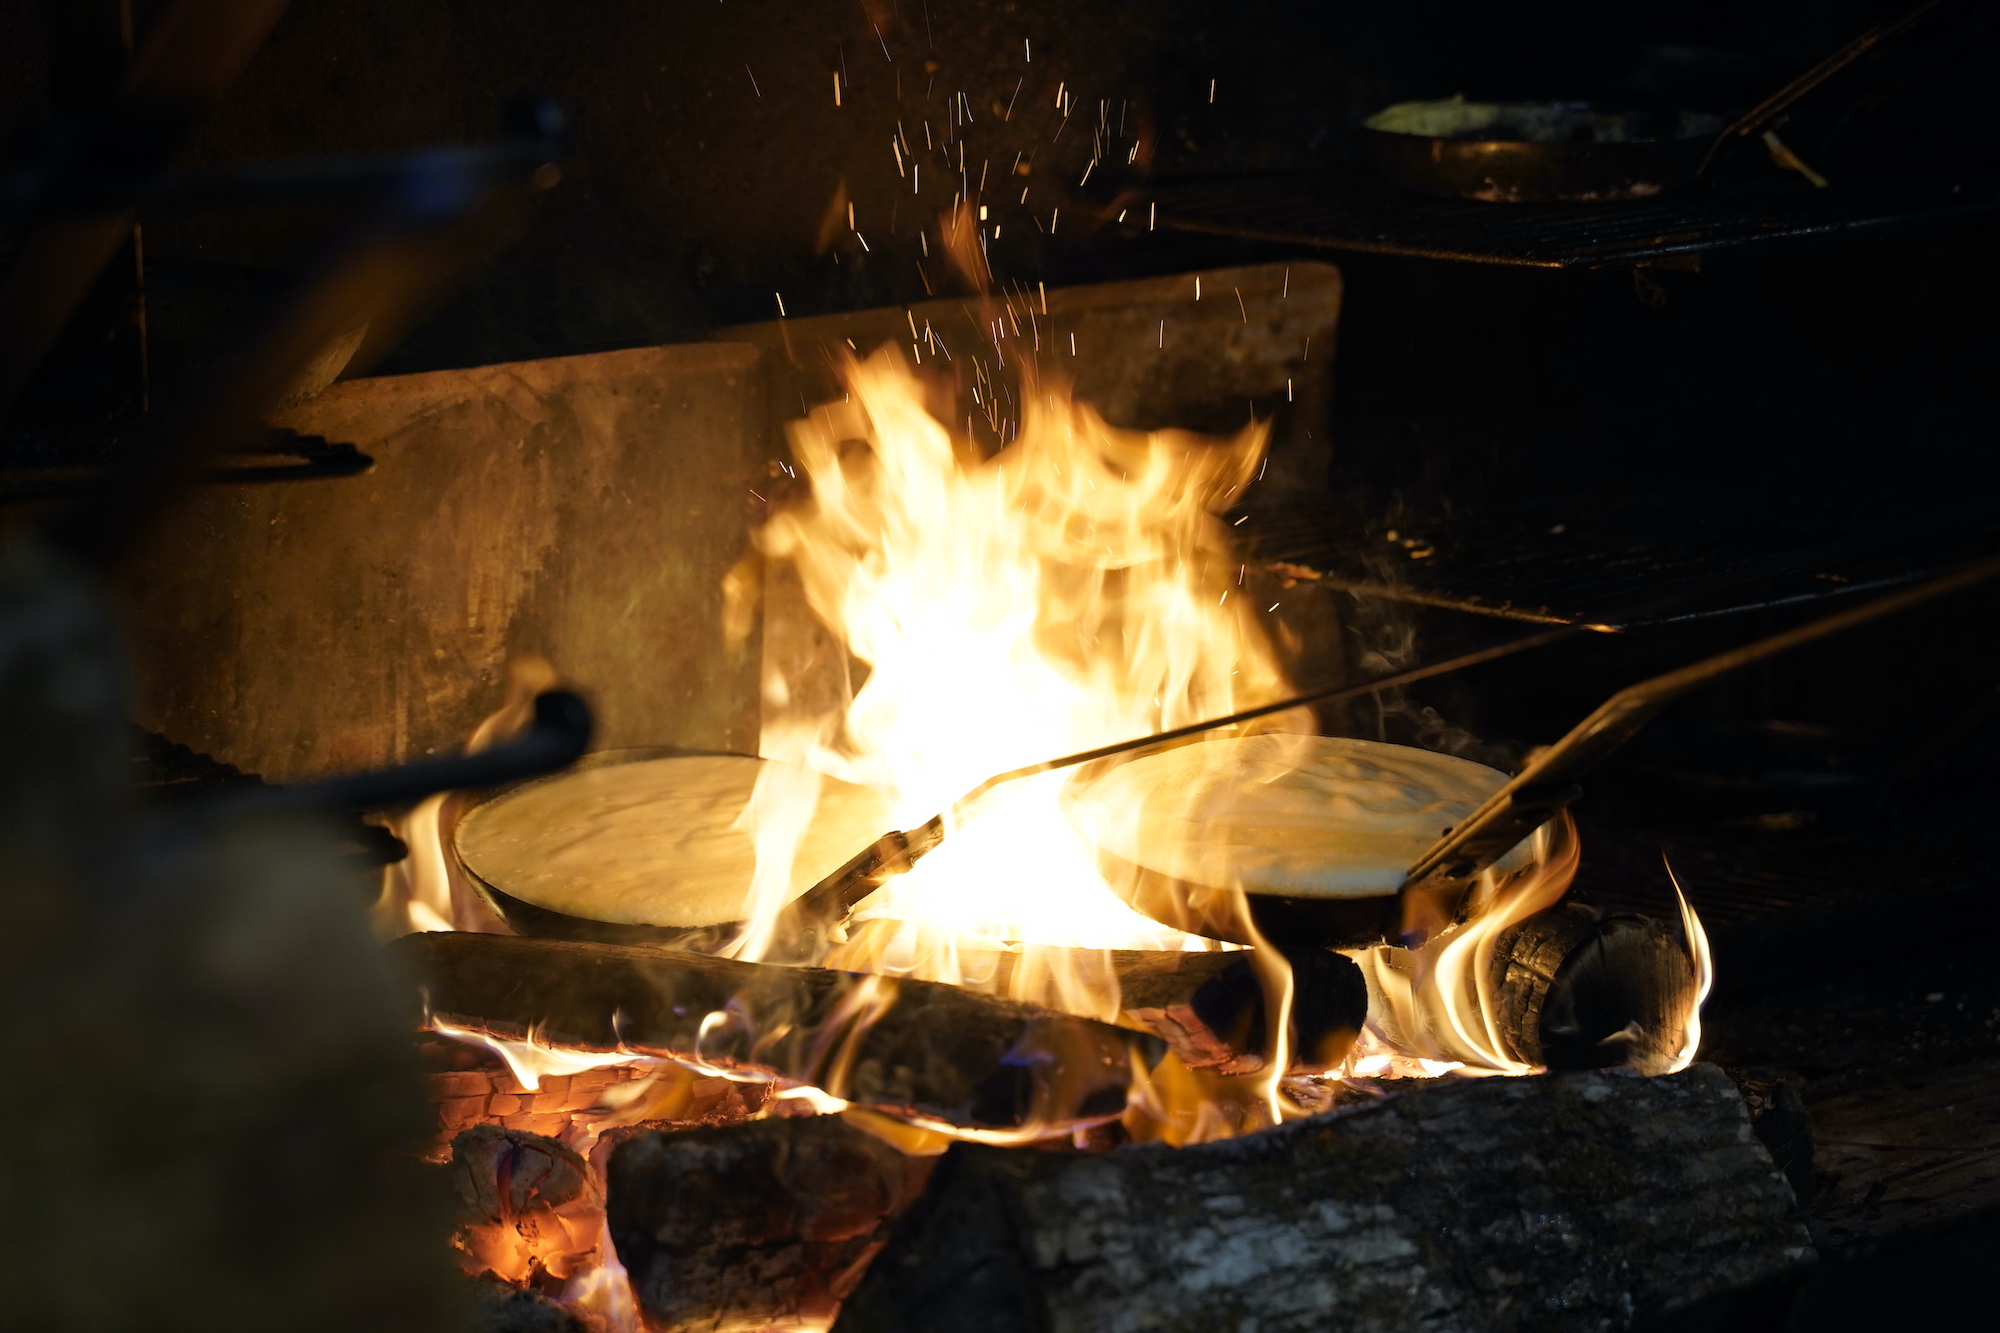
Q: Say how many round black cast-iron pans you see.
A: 3